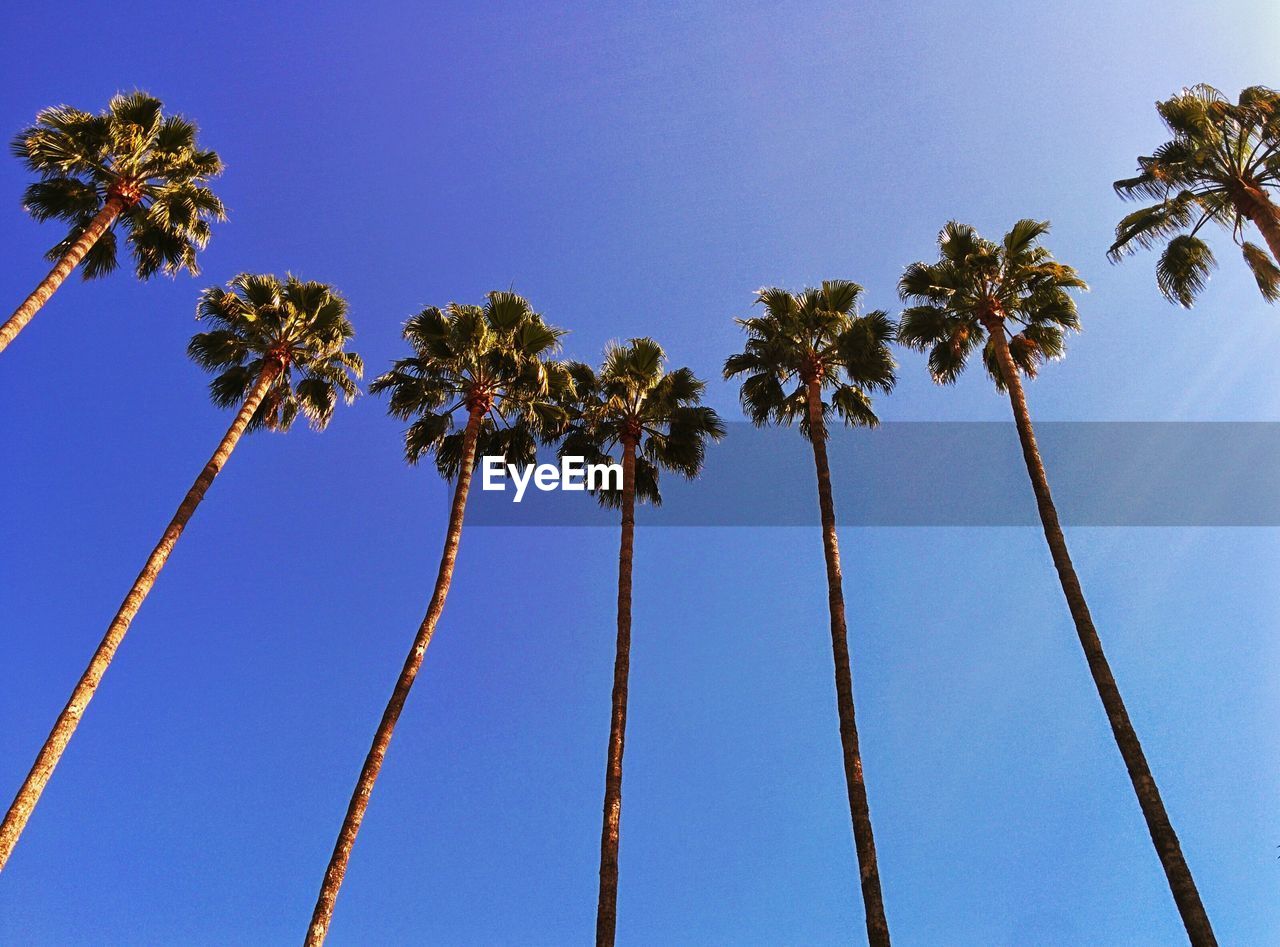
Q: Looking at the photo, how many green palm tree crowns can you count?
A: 7